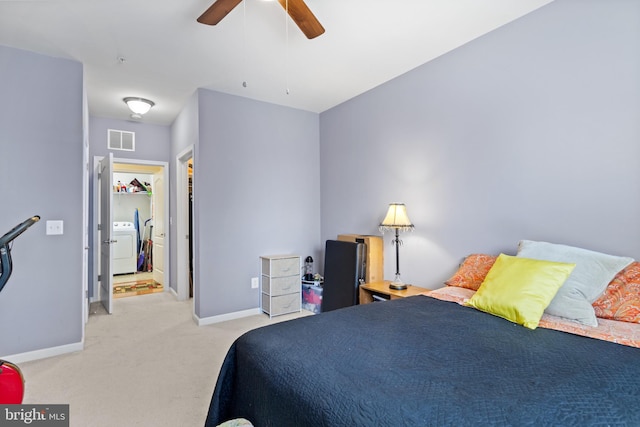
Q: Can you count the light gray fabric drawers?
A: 3